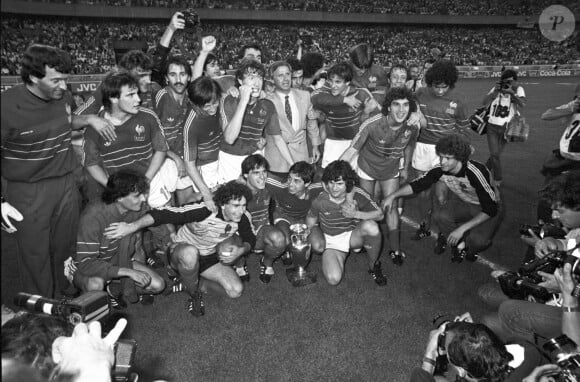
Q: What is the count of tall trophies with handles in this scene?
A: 1